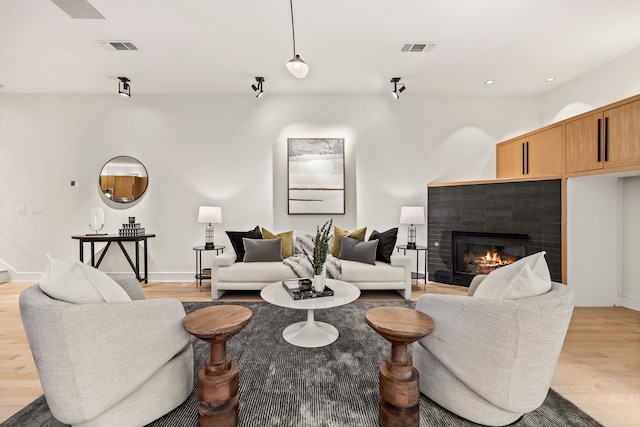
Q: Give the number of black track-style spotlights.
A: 3